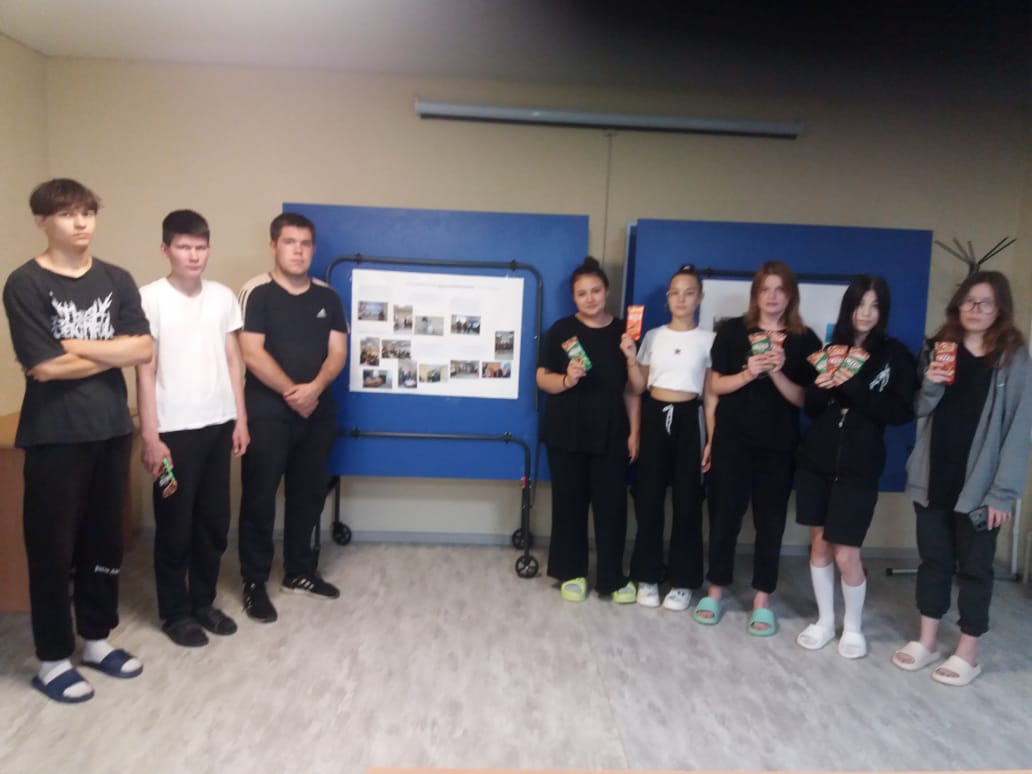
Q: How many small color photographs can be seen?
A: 12